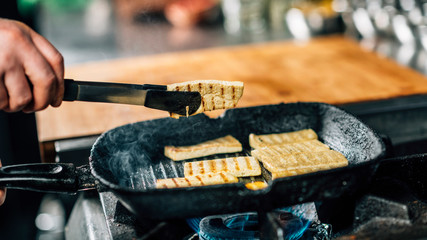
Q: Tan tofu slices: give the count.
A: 7